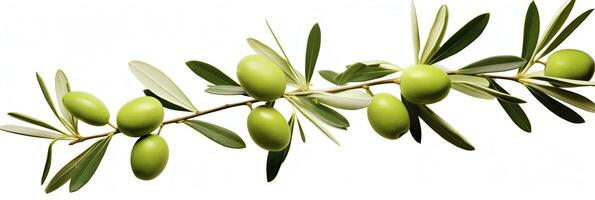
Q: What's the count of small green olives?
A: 8